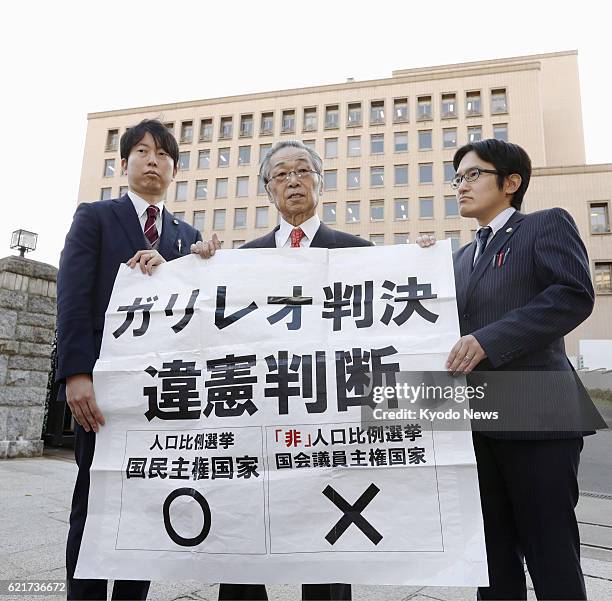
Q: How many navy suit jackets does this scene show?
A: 2